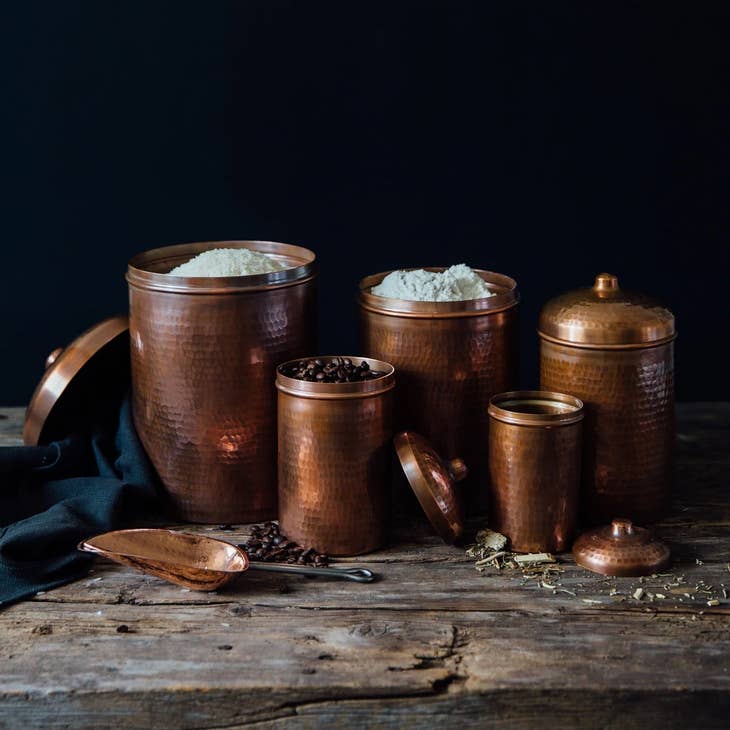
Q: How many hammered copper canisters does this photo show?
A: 5